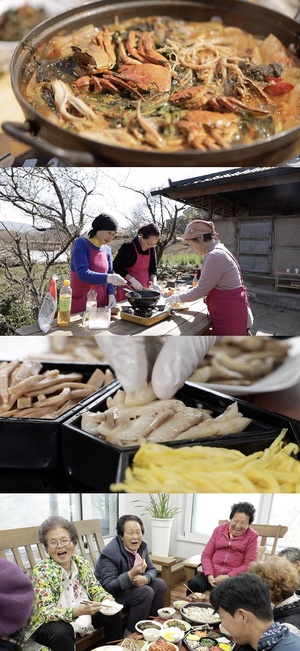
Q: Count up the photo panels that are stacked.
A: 4